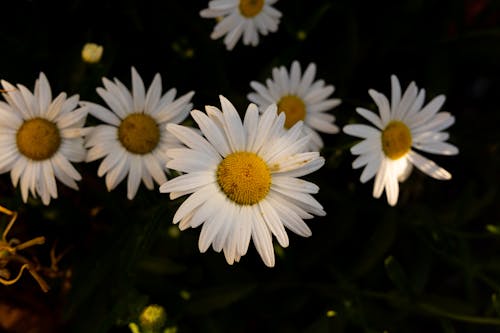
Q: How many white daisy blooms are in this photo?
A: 6